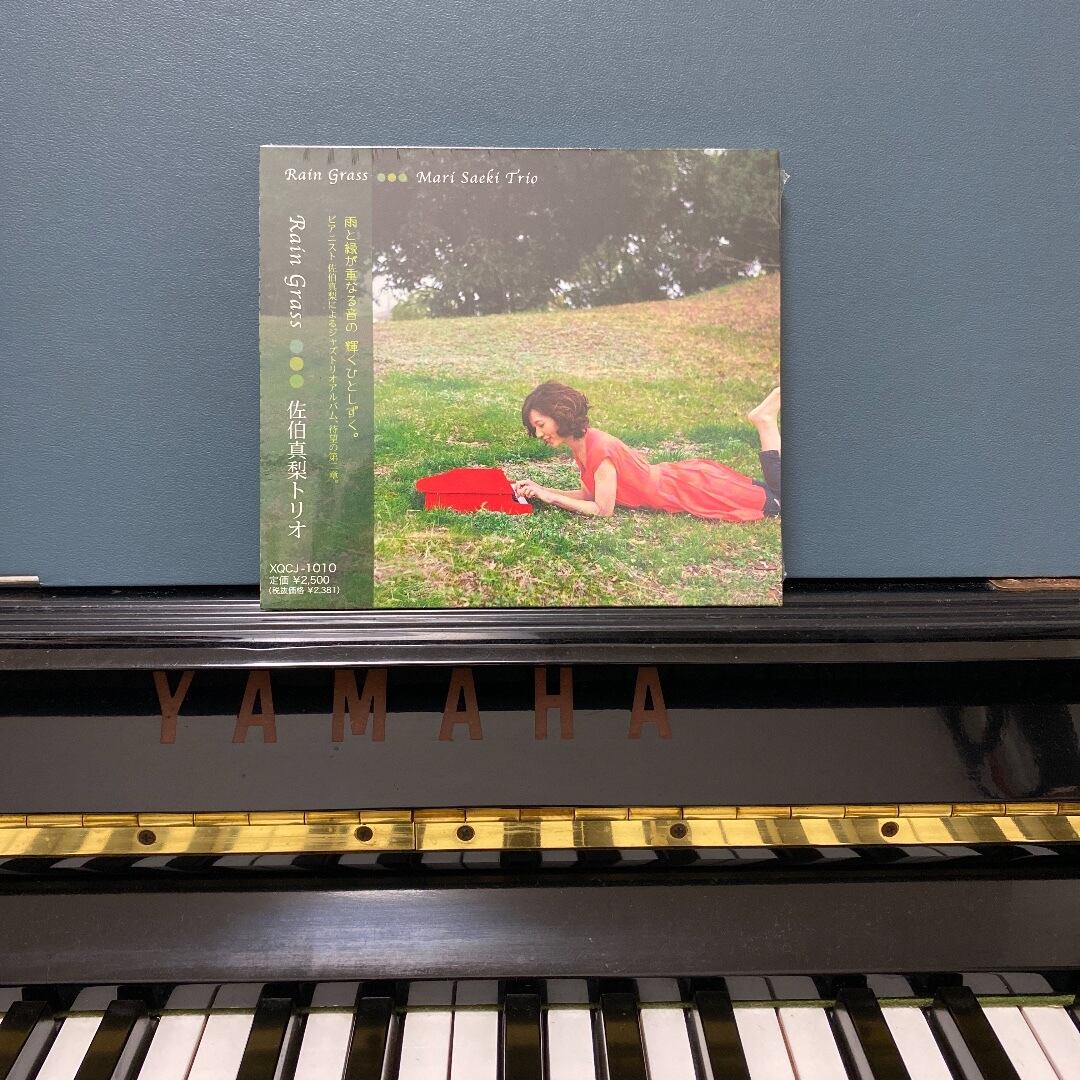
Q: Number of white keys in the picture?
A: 13